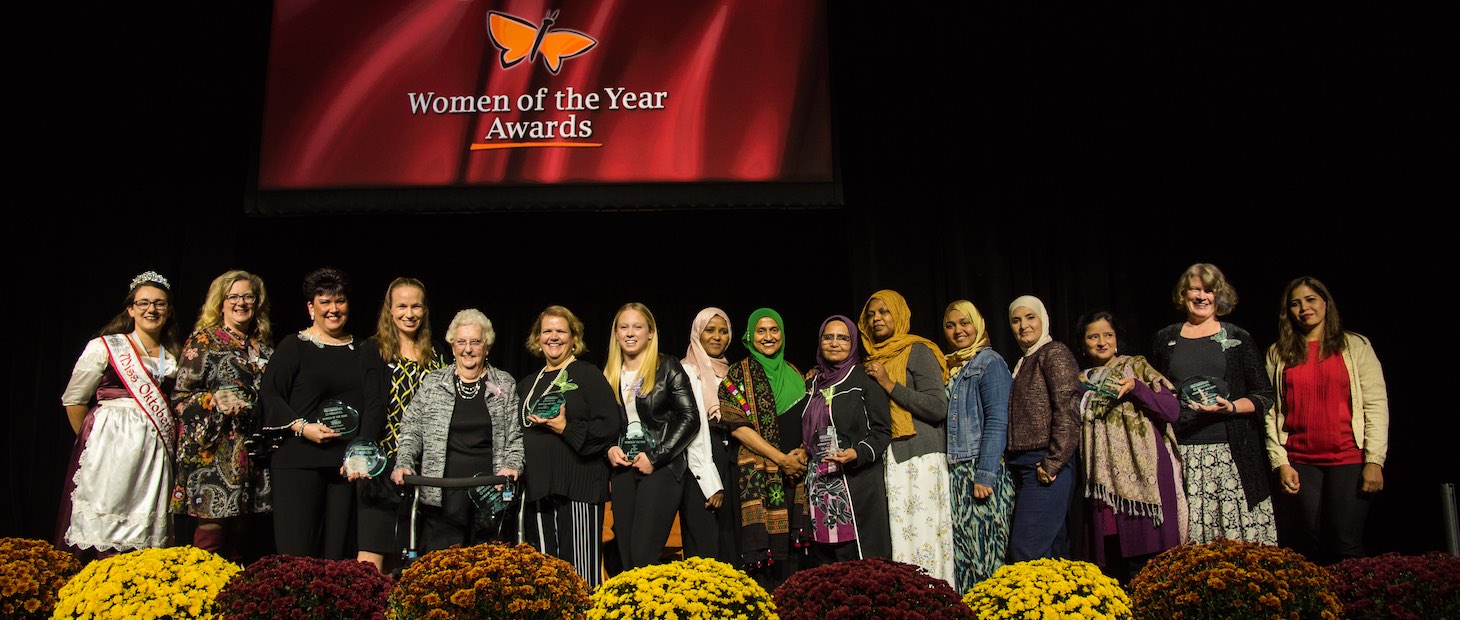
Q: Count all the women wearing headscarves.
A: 6